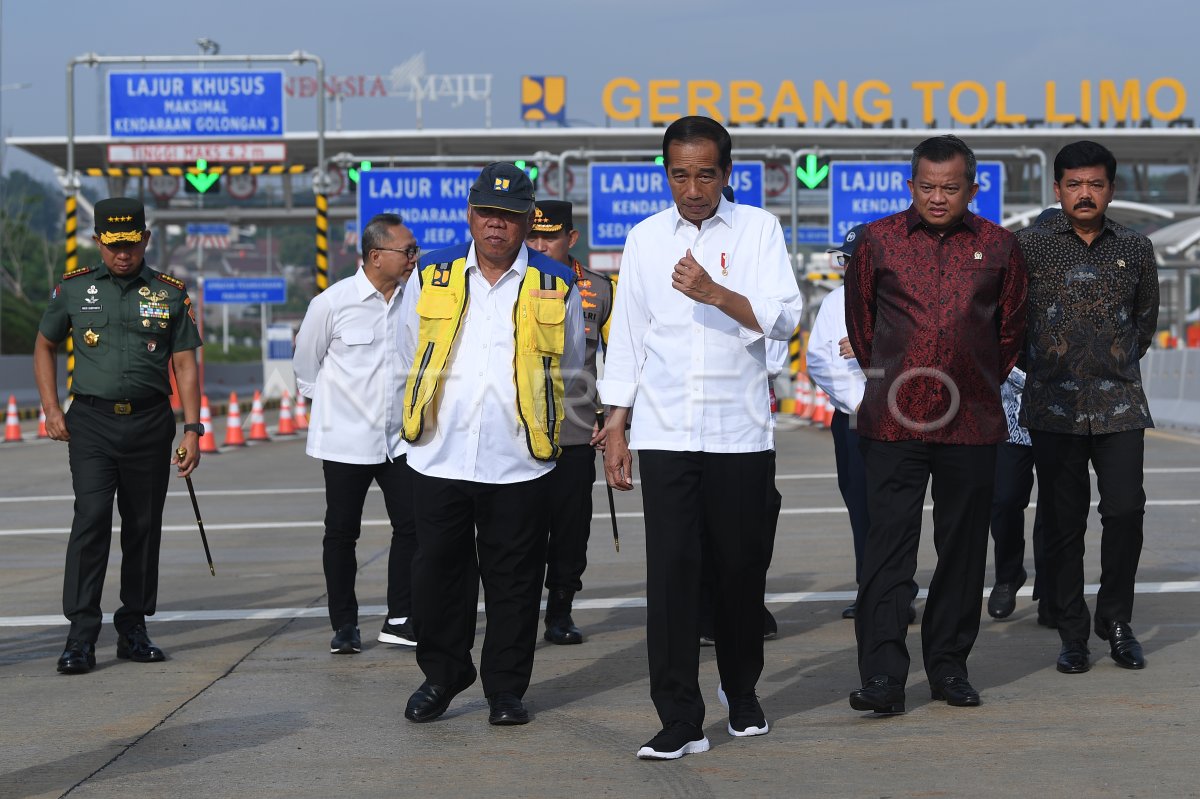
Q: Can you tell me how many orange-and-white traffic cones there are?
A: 11